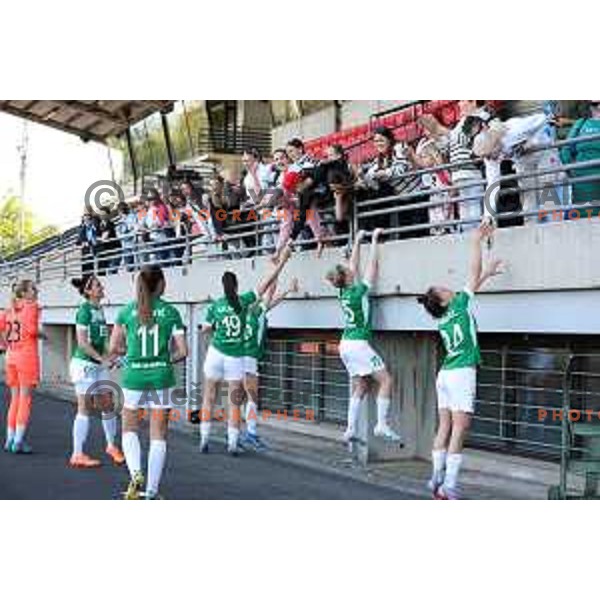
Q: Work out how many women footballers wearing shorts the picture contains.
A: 7